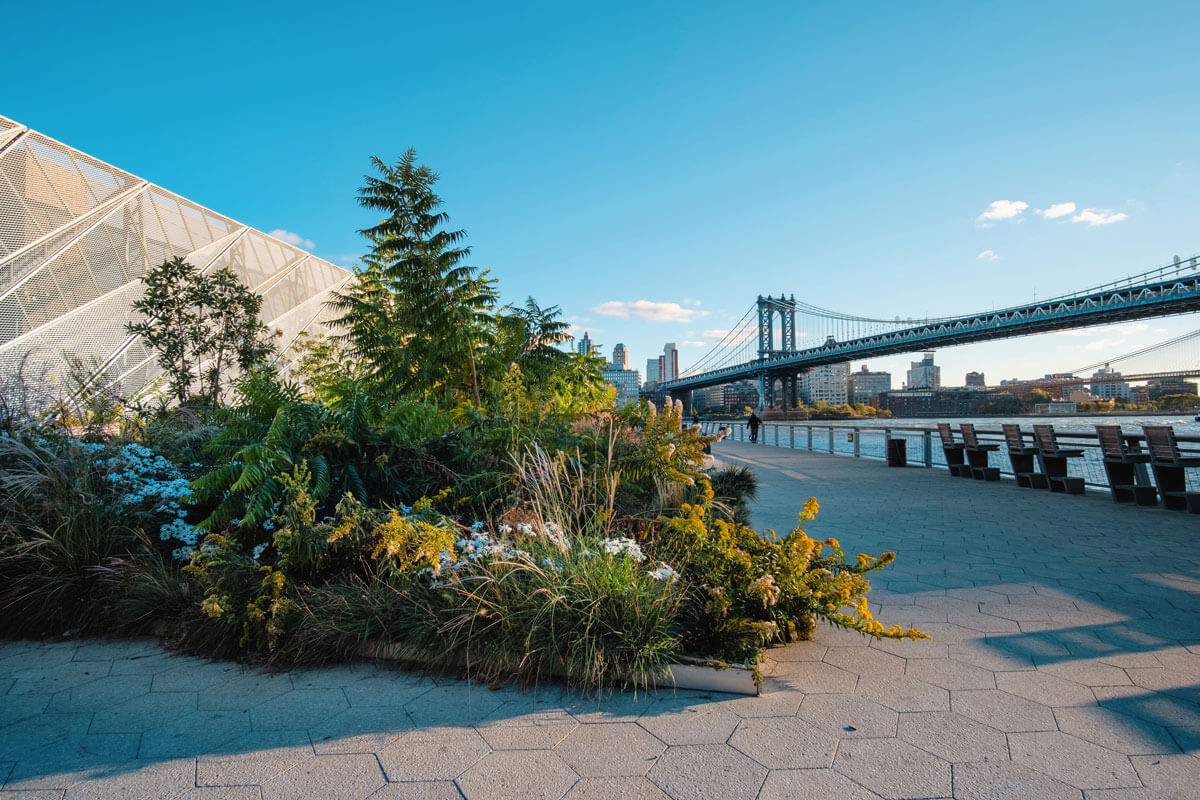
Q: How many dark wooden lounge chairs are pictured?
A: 6